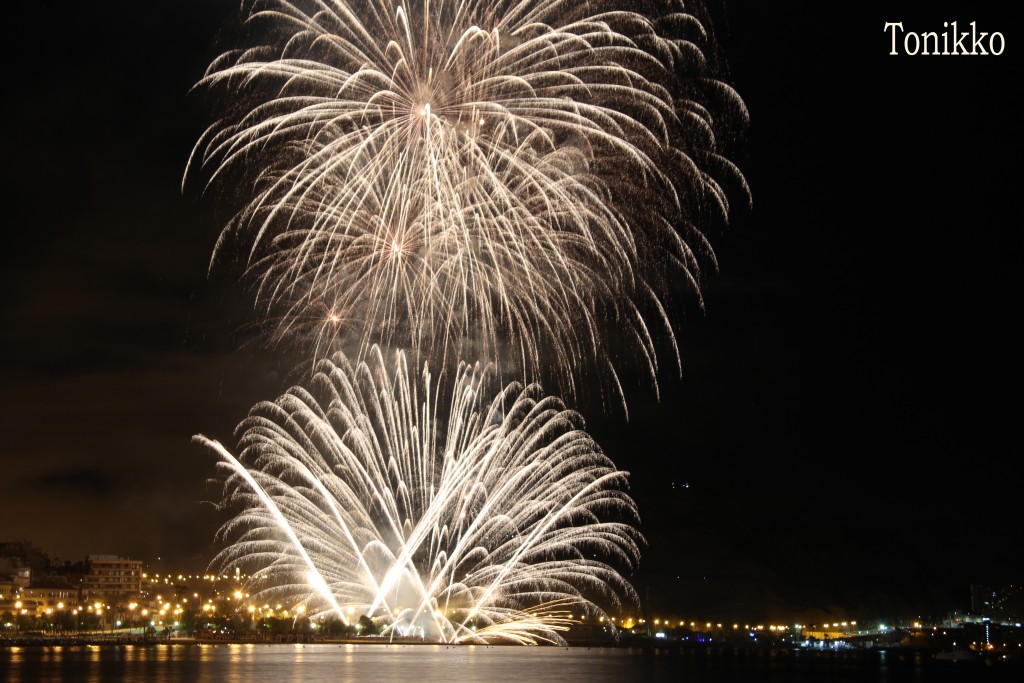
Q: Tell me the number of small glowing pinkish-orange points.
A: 3